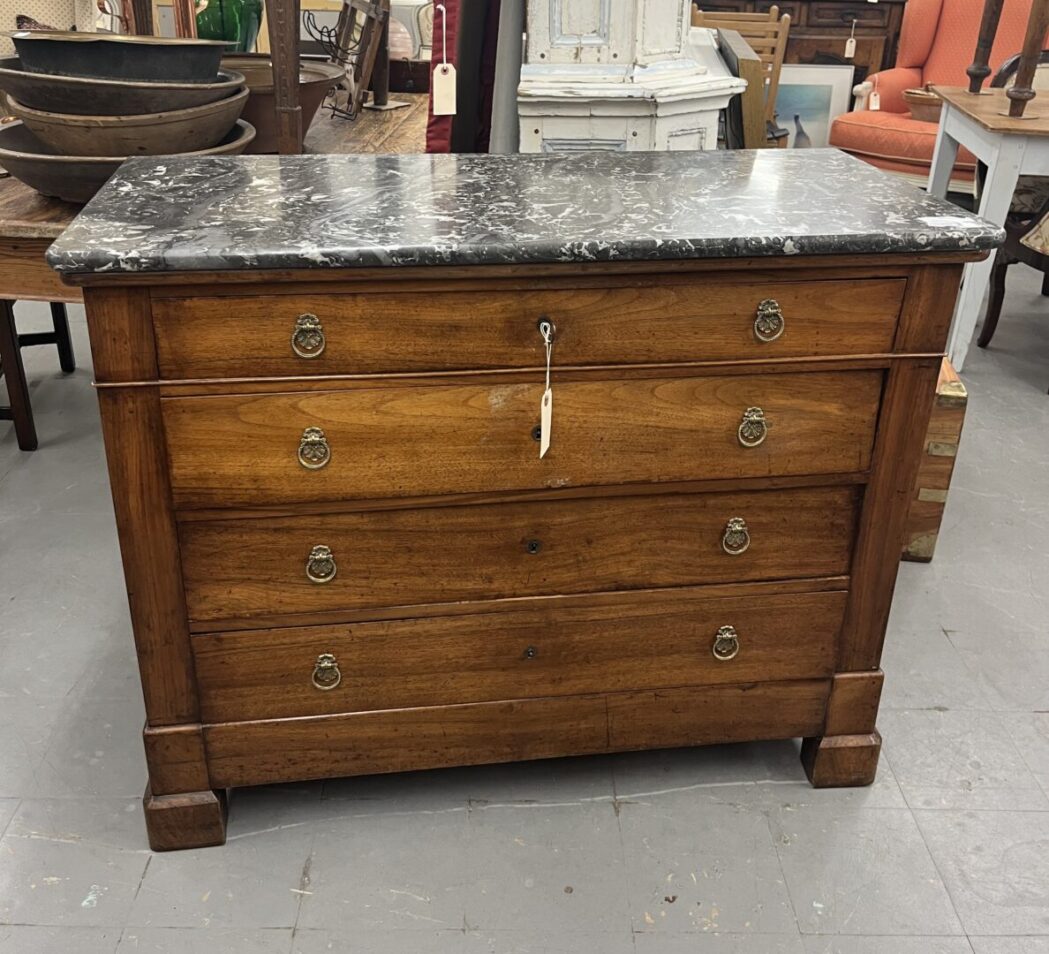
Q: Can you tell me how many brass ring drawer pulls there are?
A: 8